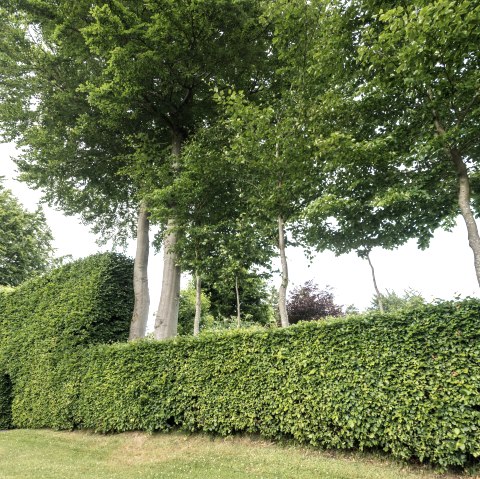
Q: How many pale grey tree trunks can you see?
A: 7